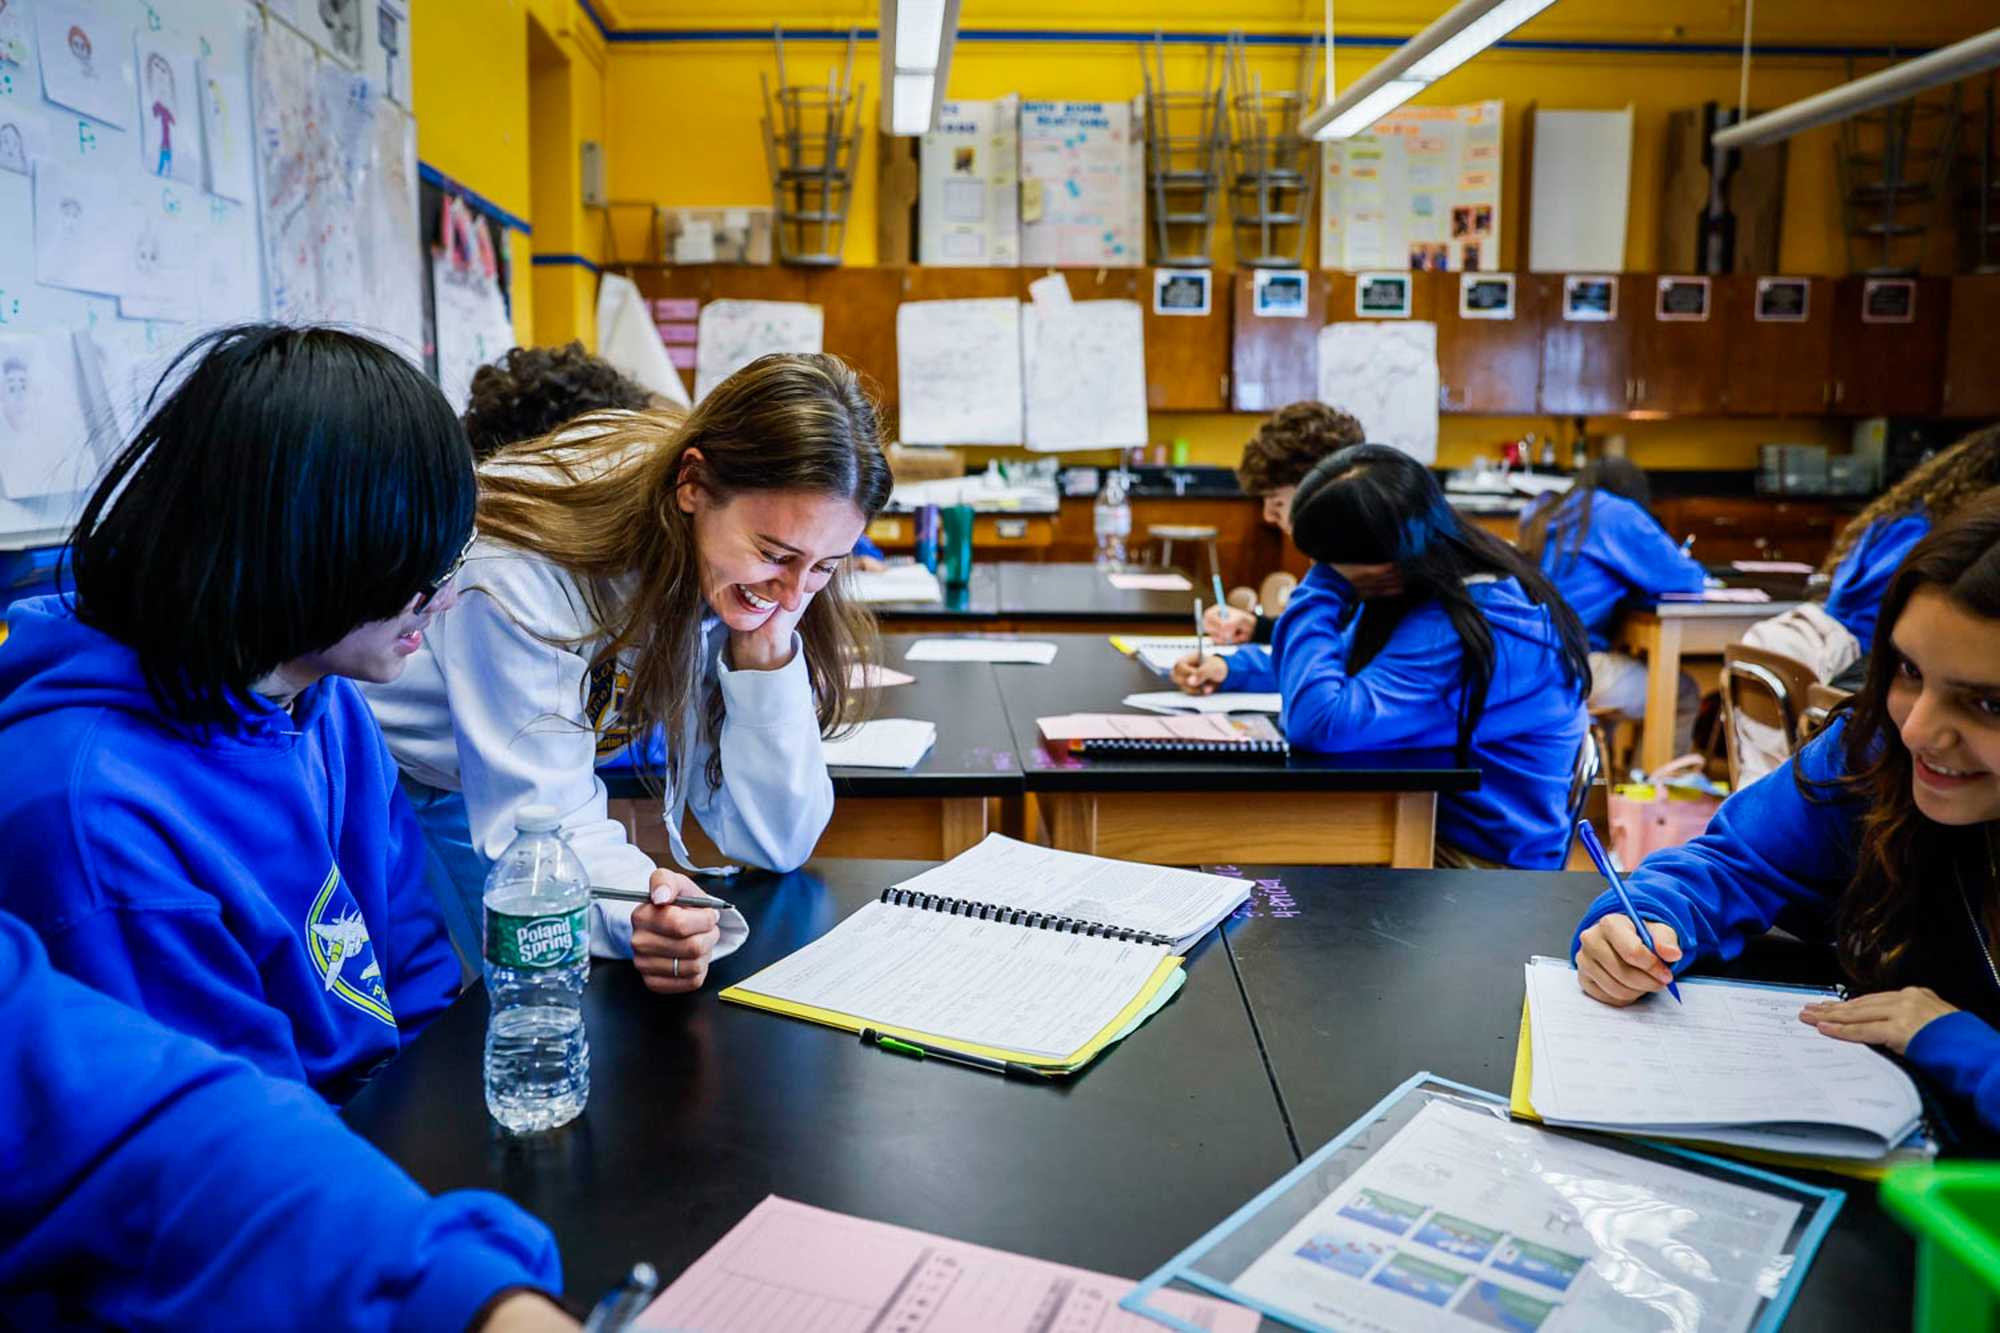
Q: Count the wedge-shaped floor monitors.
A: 0